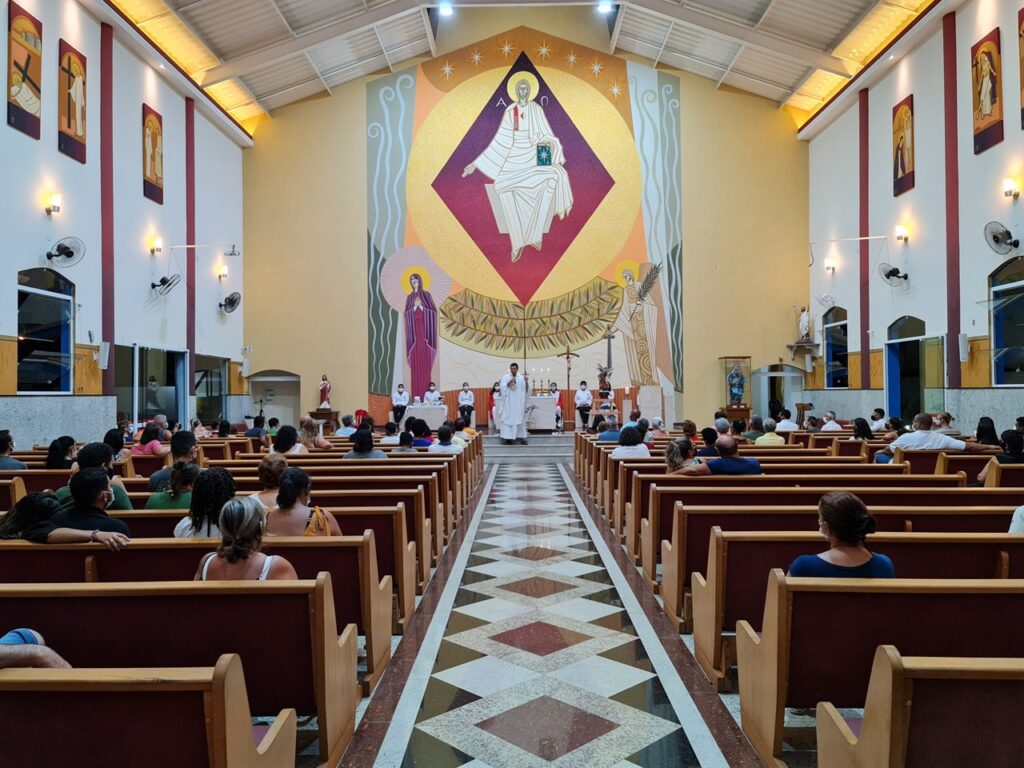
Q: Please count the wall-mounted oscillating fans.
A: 6